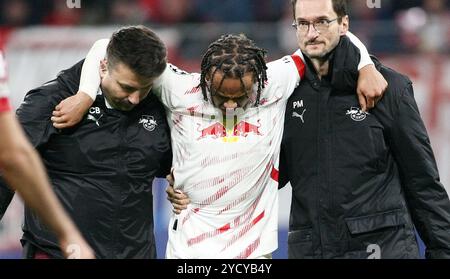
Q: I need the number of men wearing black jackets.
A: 2